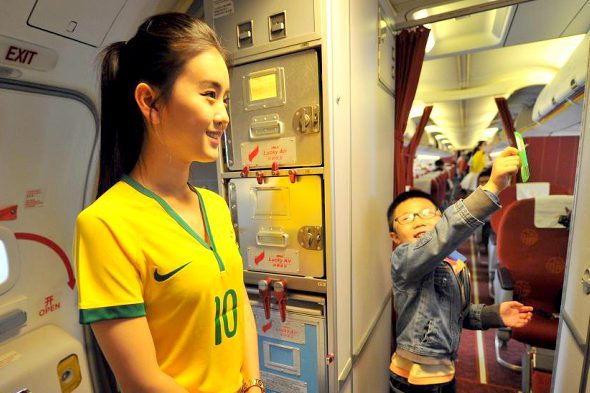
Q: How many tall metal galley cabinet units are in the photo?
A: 1